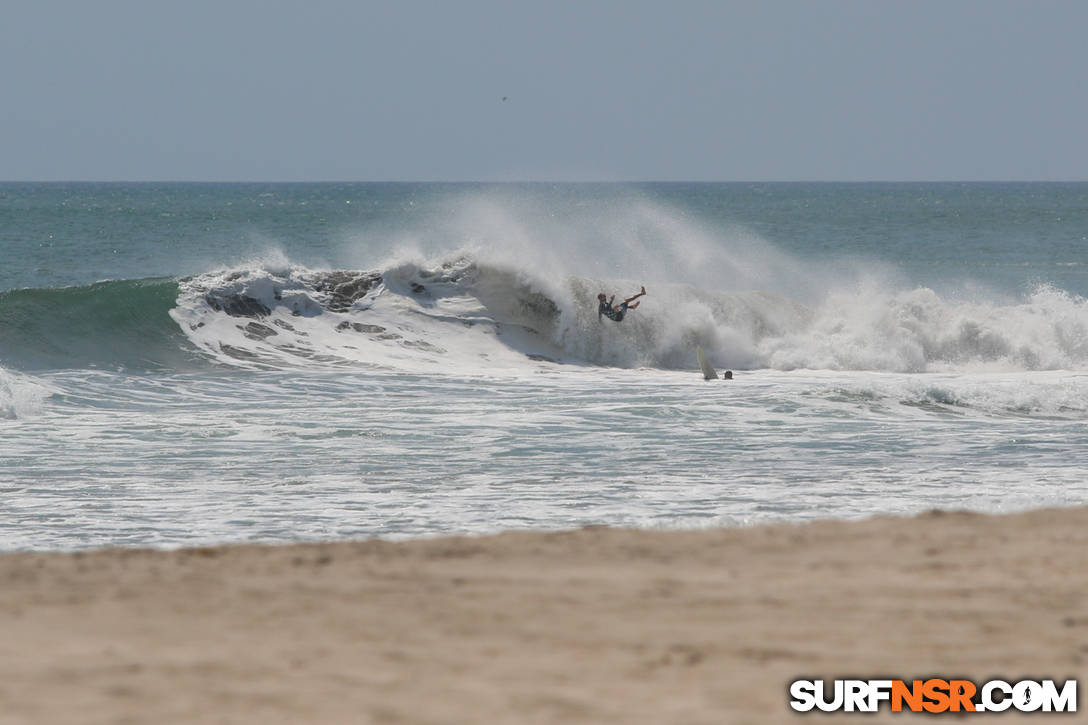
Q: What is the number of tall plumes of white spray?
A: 1